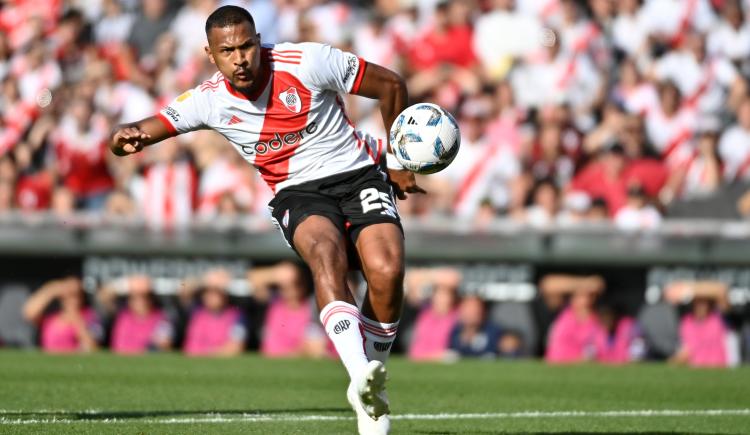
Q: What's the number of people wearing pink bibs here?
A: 8